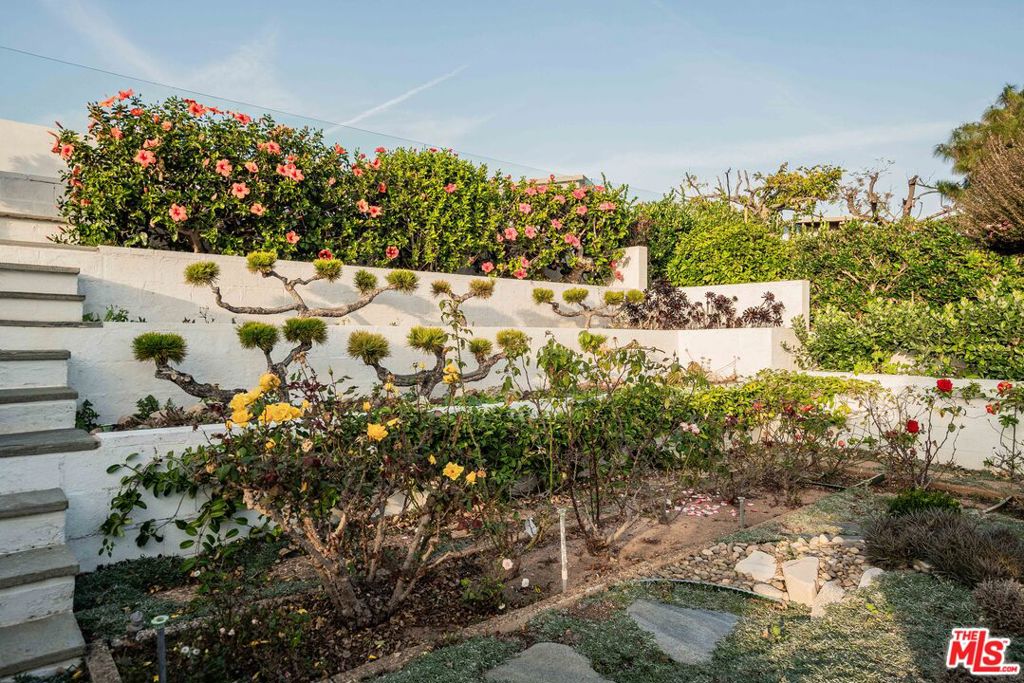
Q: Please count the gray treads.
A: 11